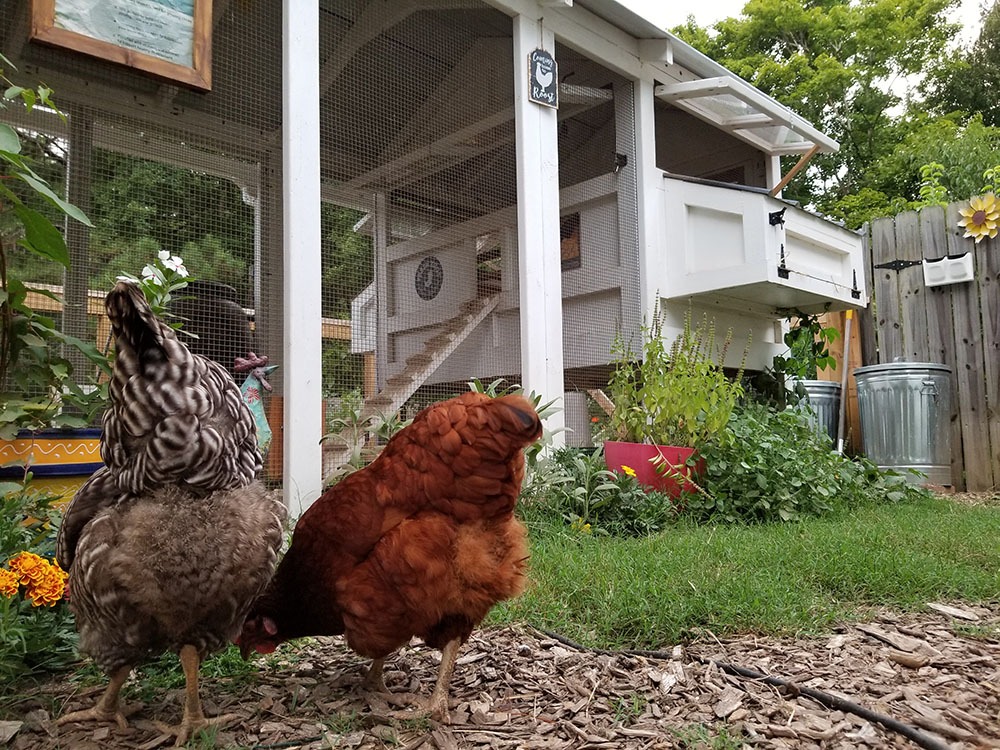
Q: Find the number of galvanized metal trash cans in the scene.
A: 2